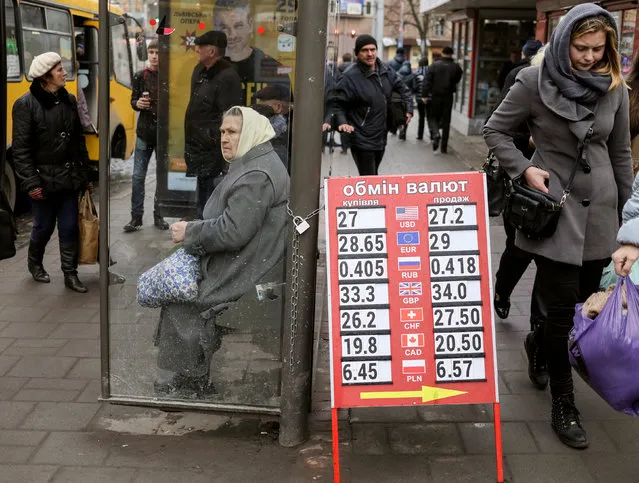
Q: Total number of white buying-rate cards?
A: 7